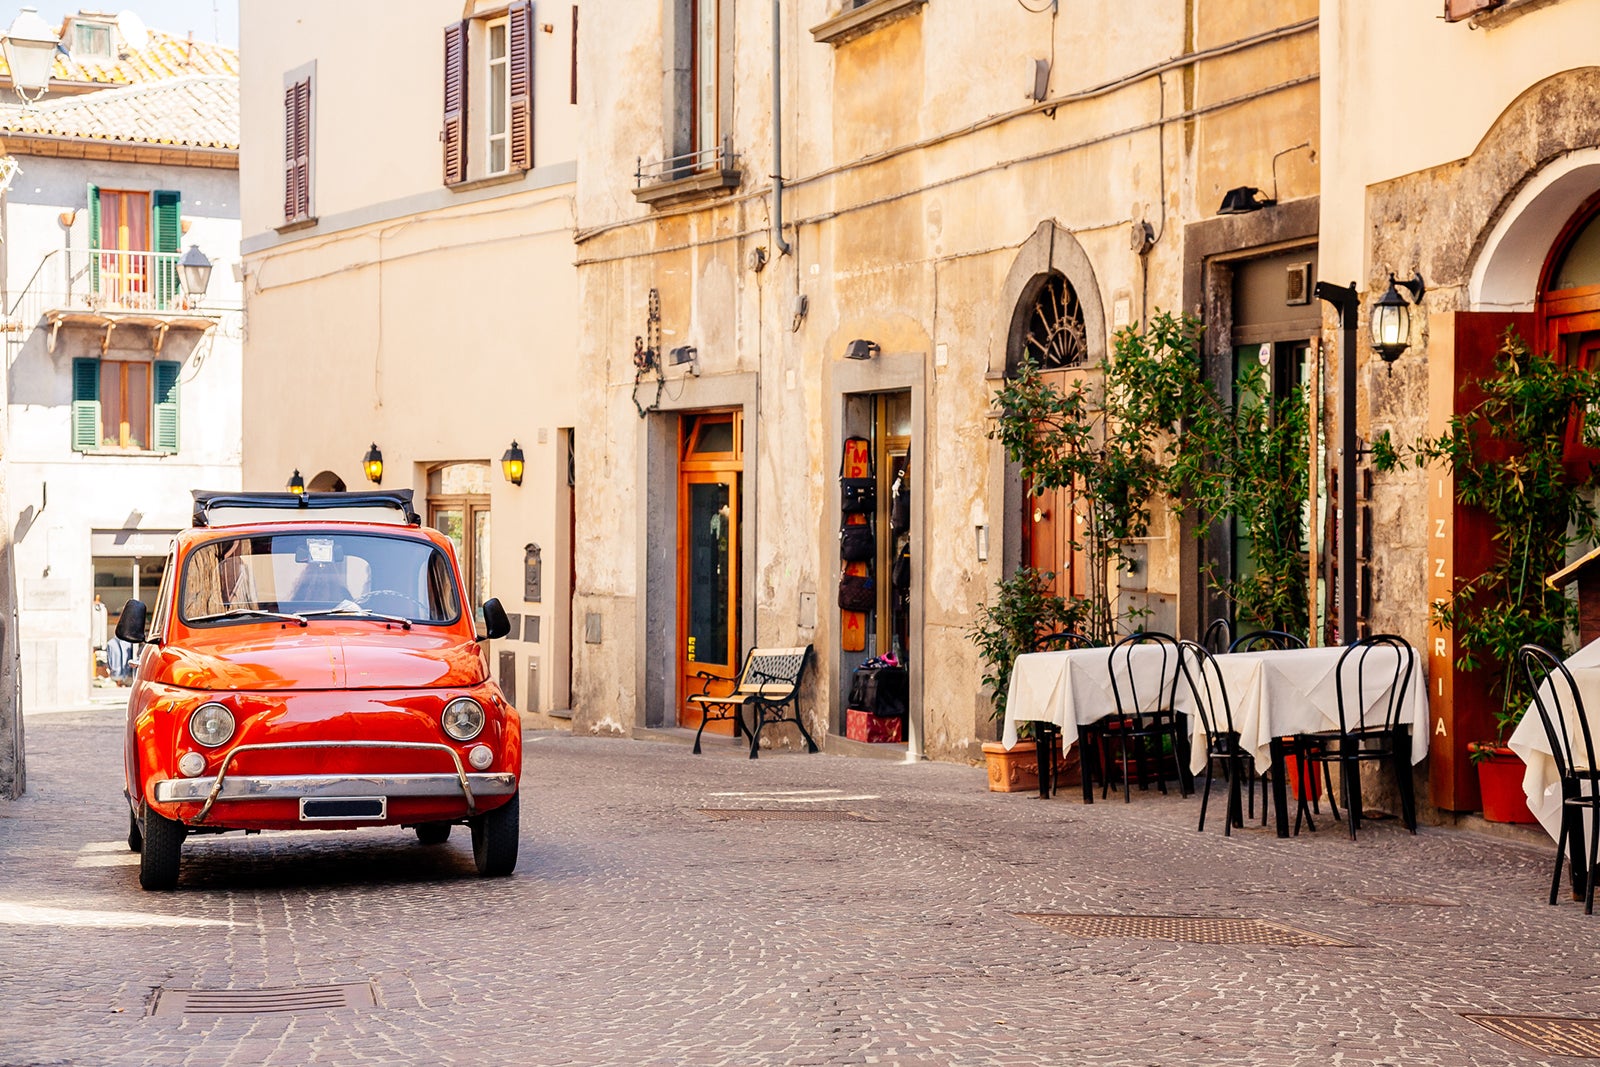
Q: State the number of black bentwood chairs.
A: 7